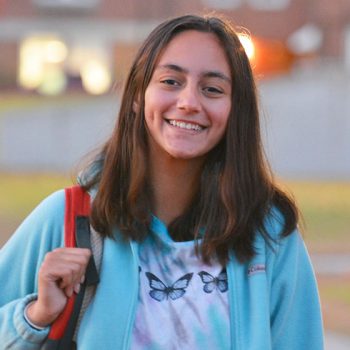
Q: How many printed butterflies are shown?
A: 2